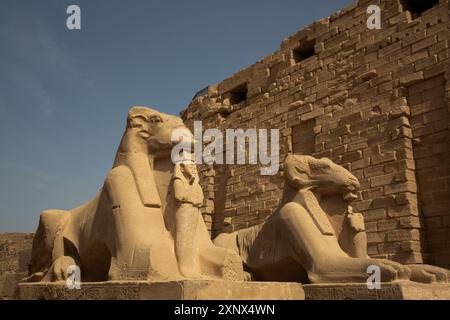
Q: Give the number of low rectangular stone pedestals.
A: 2